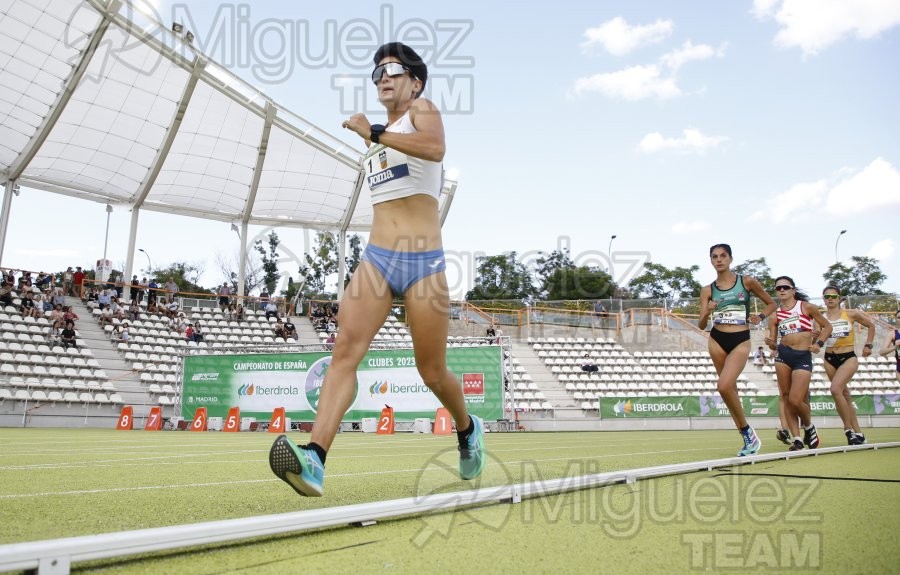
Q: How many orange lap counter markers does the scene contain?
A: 7